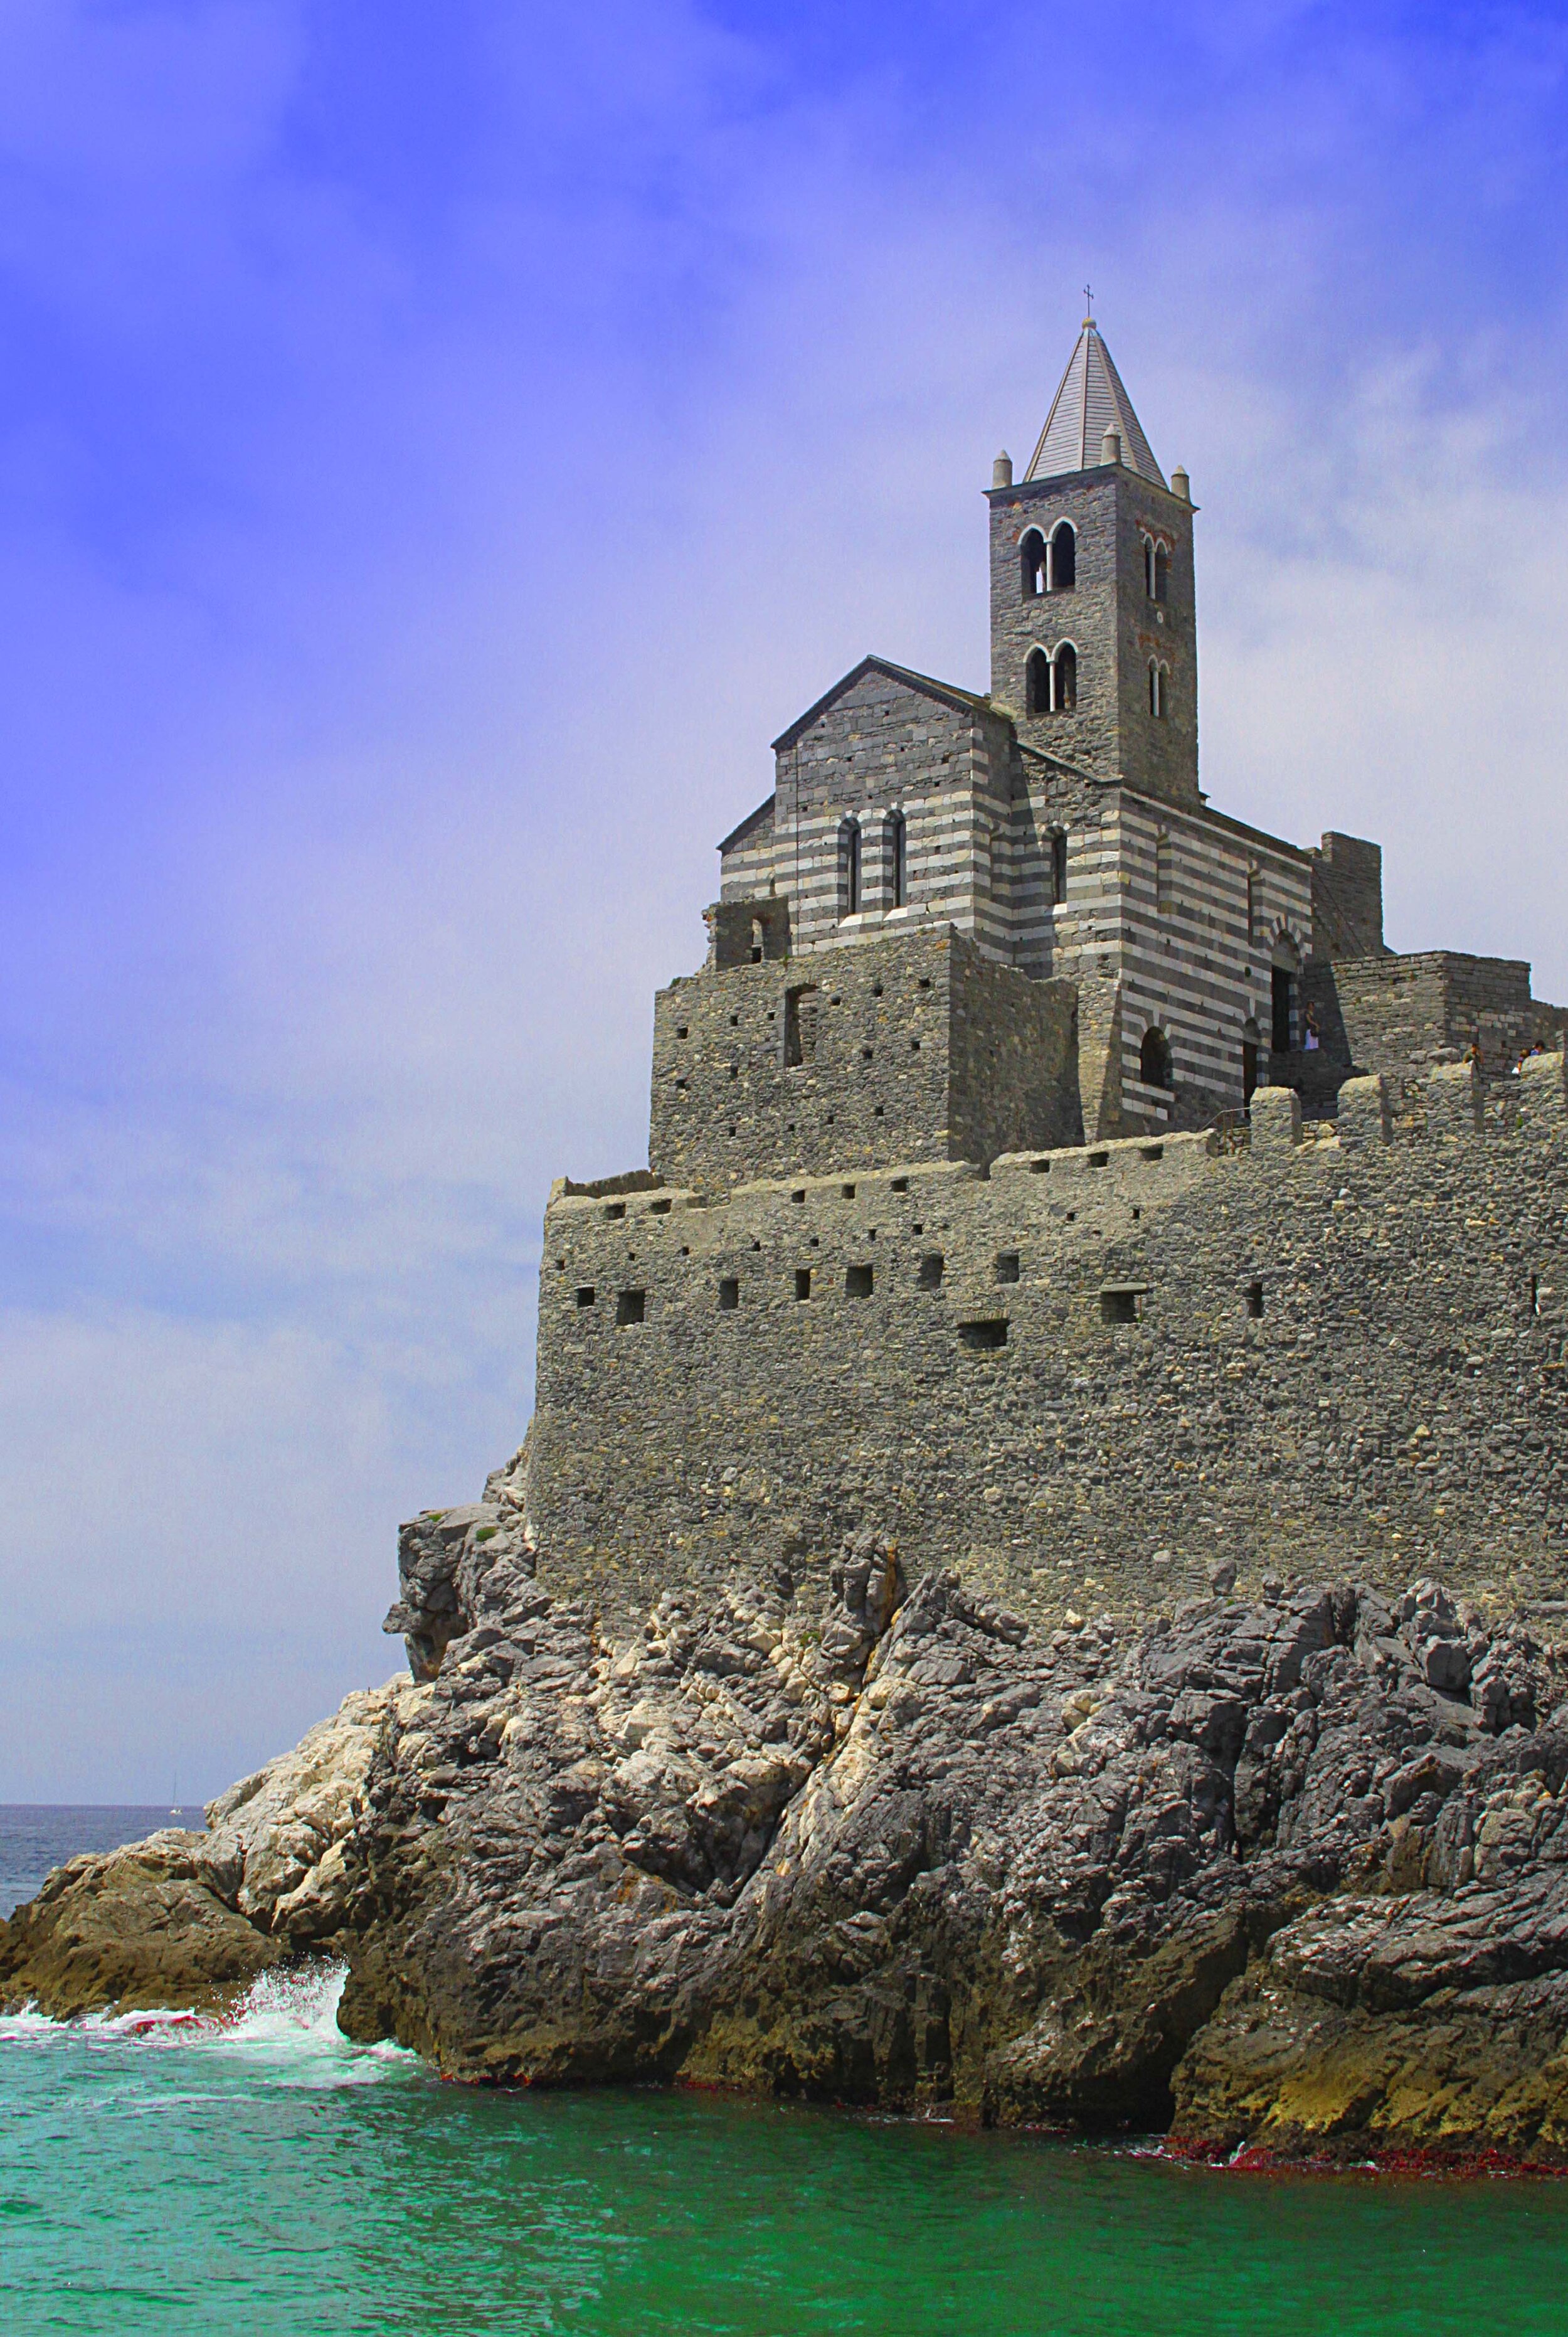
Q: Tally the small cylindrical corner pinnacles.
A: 3